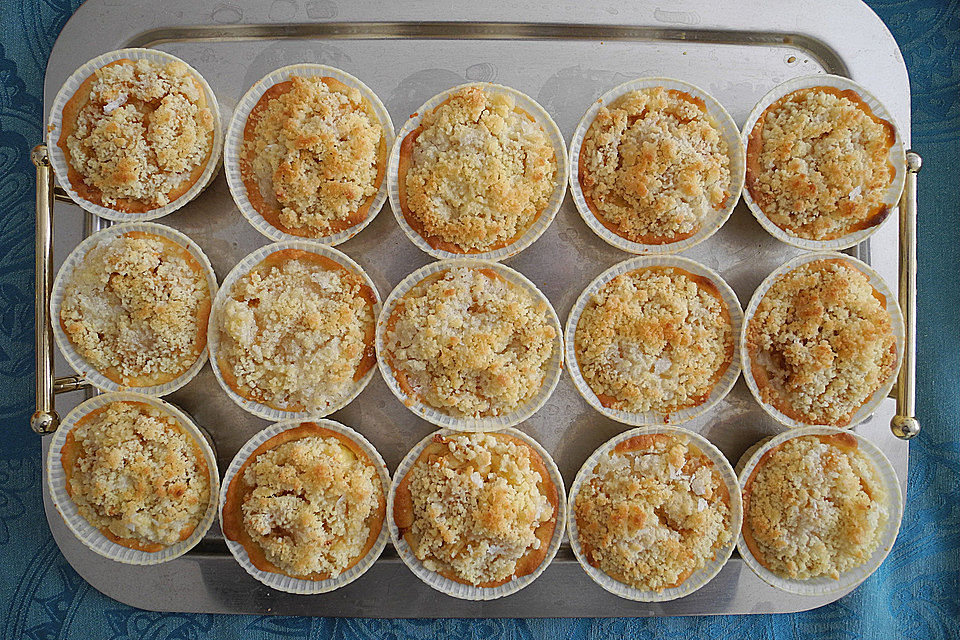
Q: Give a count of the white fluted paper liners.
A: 15